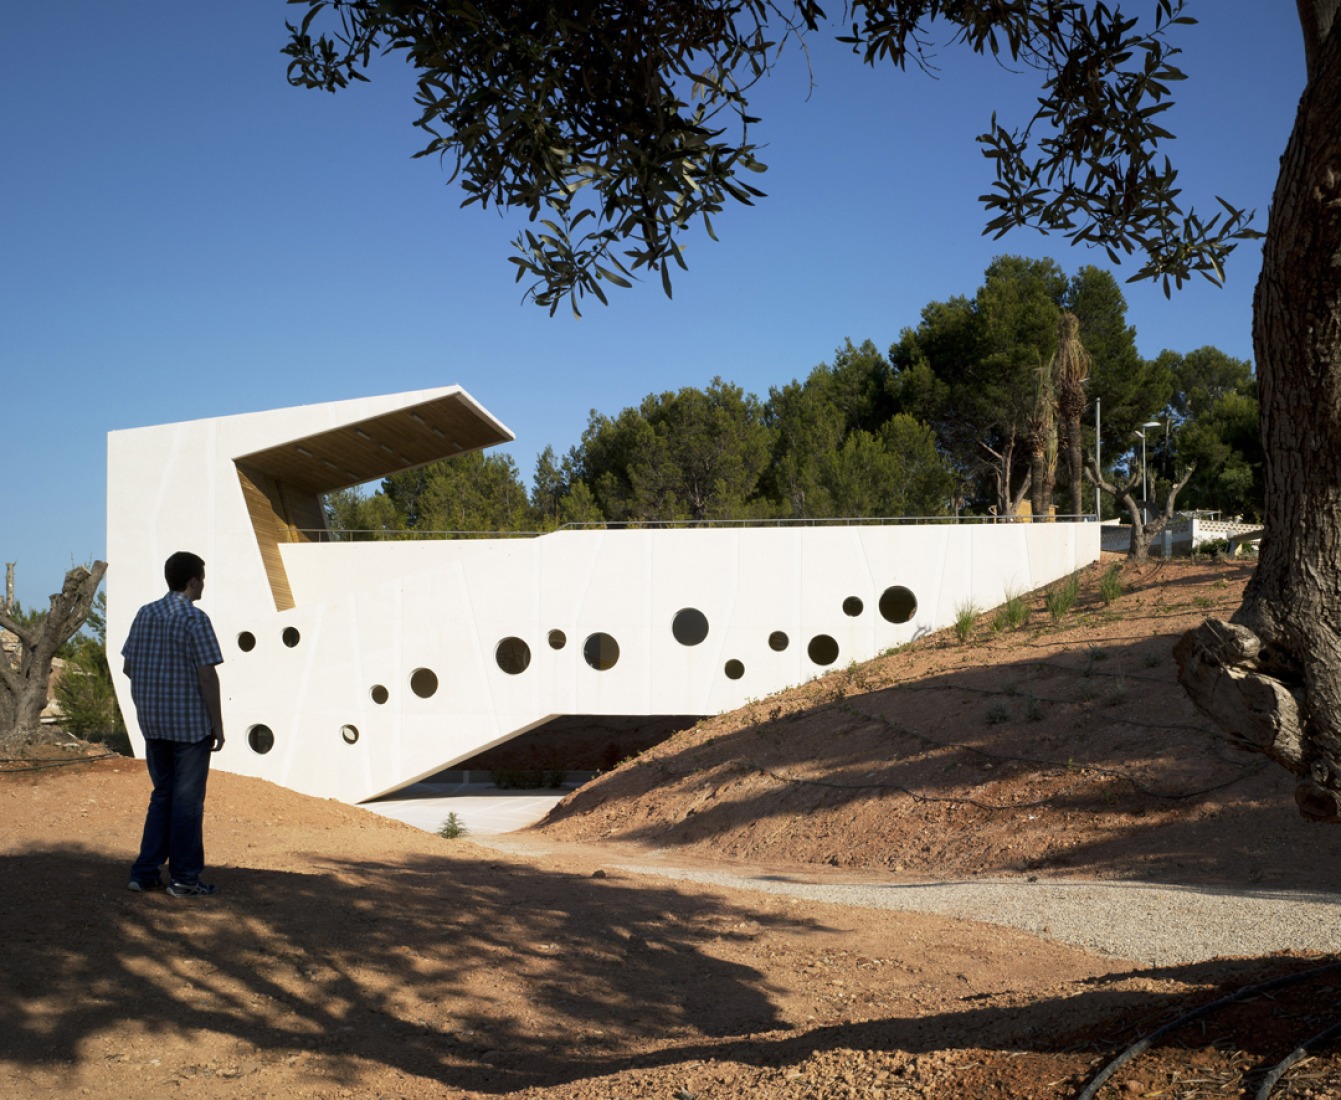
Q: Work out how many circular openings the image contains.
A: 15